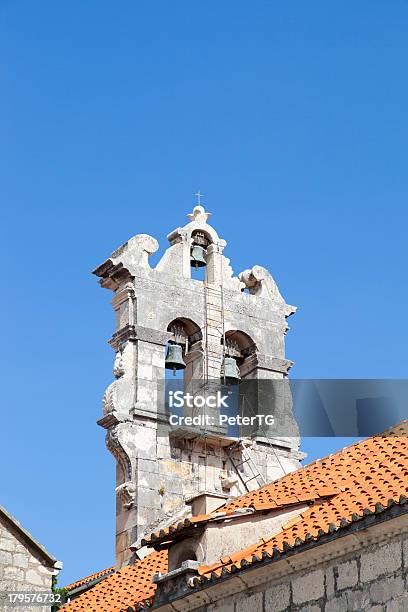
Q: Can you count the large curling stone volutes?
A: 2